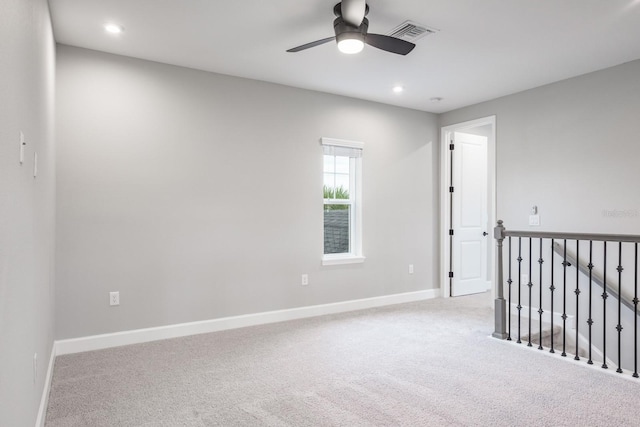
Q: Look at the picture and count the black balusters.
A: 11